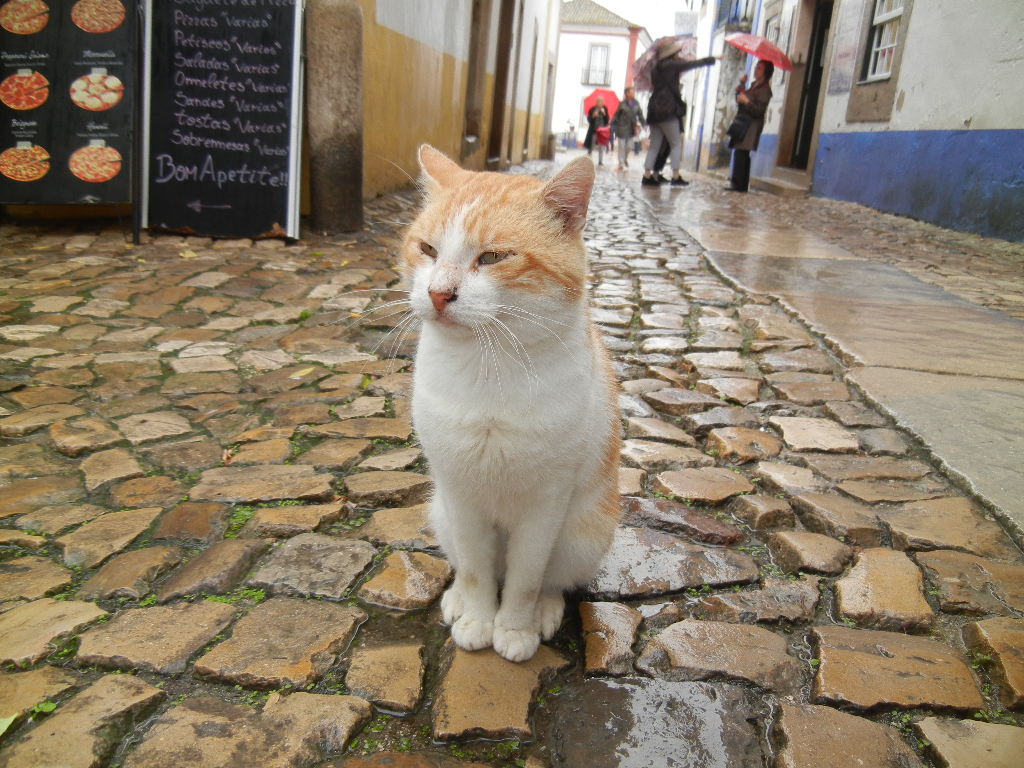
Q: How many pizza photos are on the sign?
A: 6